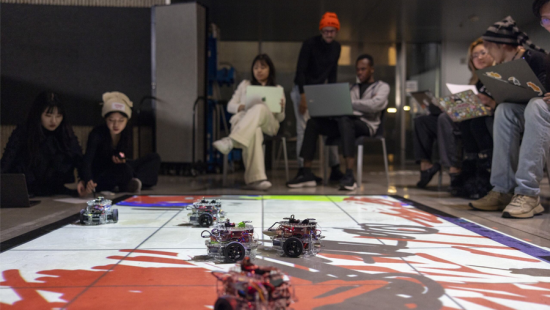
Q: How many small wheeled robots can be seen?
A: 5